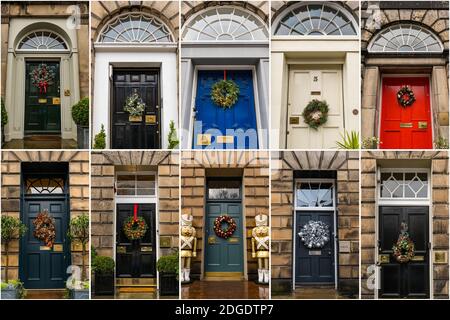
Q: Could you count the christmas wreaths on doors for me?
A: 10